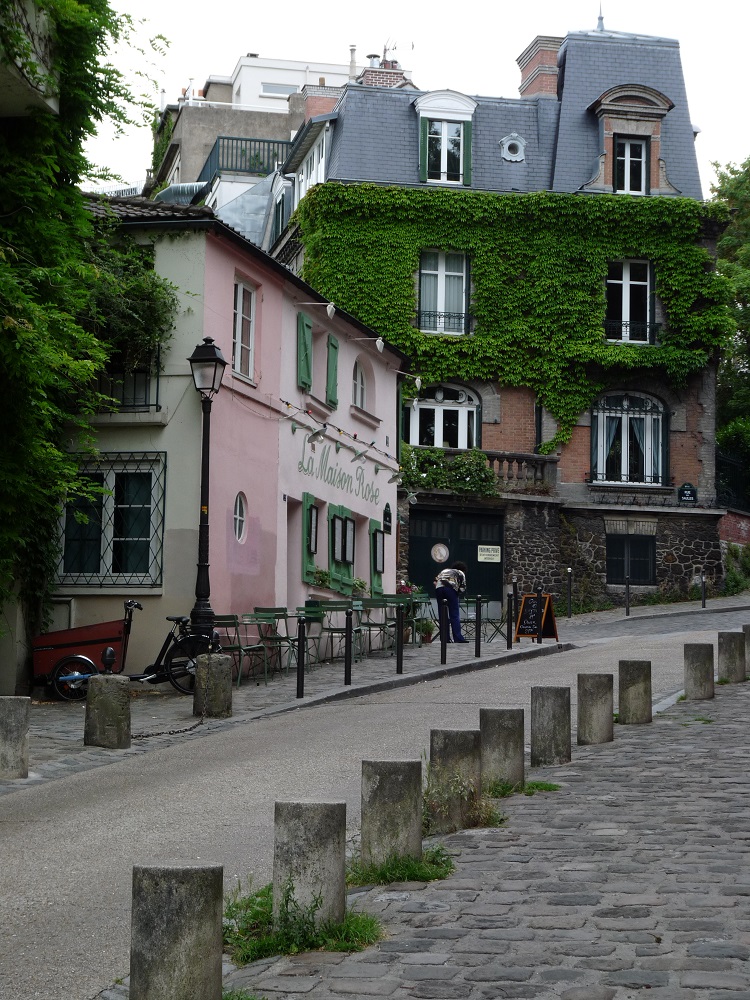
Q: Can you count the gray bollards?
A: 14